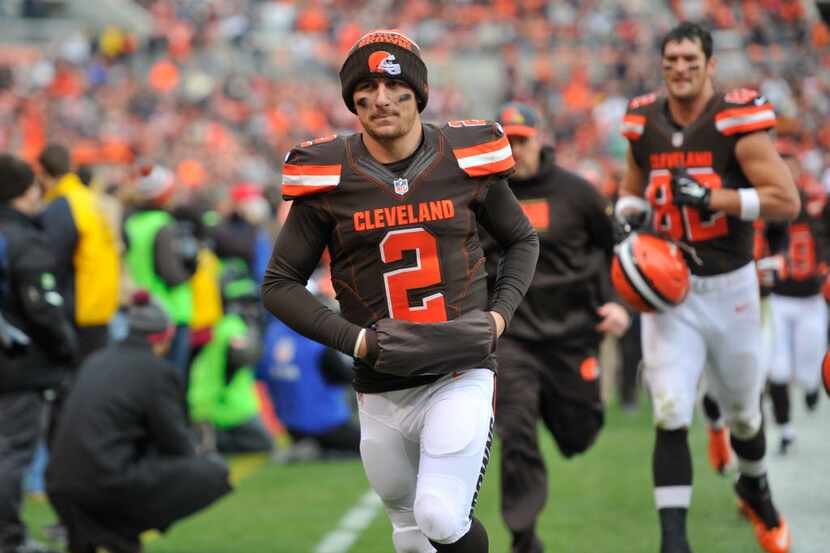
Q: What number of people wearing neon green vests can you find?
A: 2